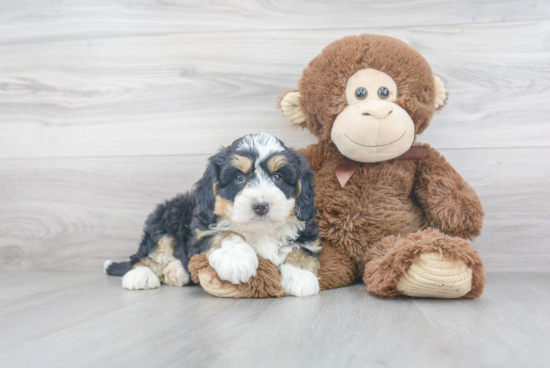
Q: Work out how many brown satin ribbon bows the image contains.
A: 1